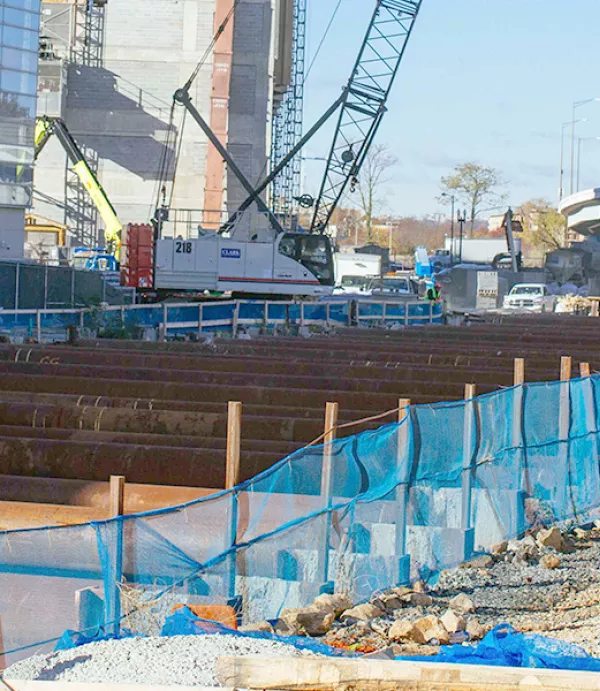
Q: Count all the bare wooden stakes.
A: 8